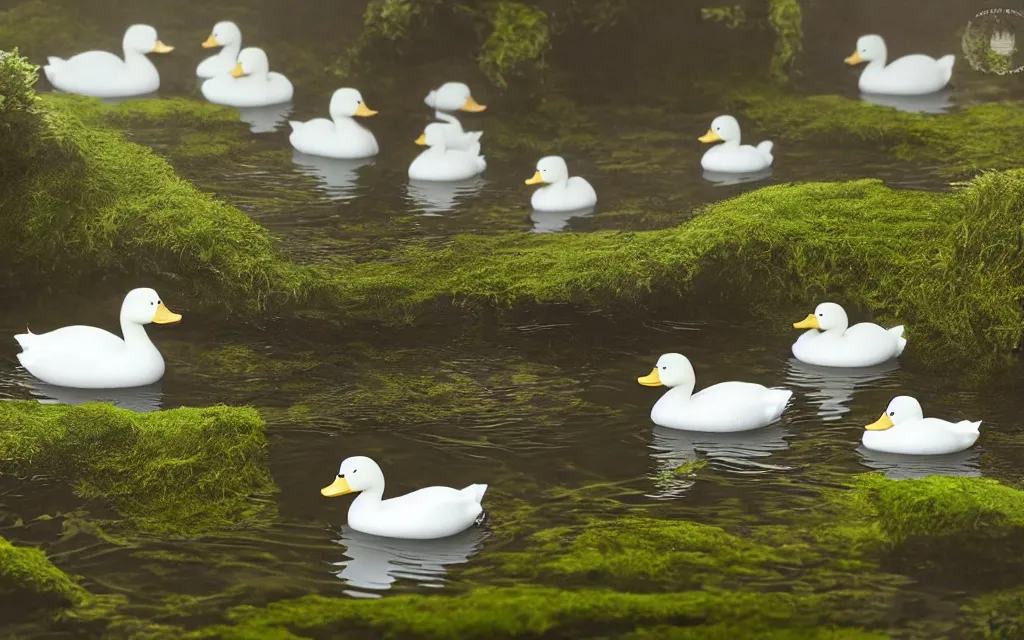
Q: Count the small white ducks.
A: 14